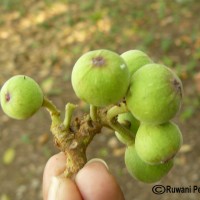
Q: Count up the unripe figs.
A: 7